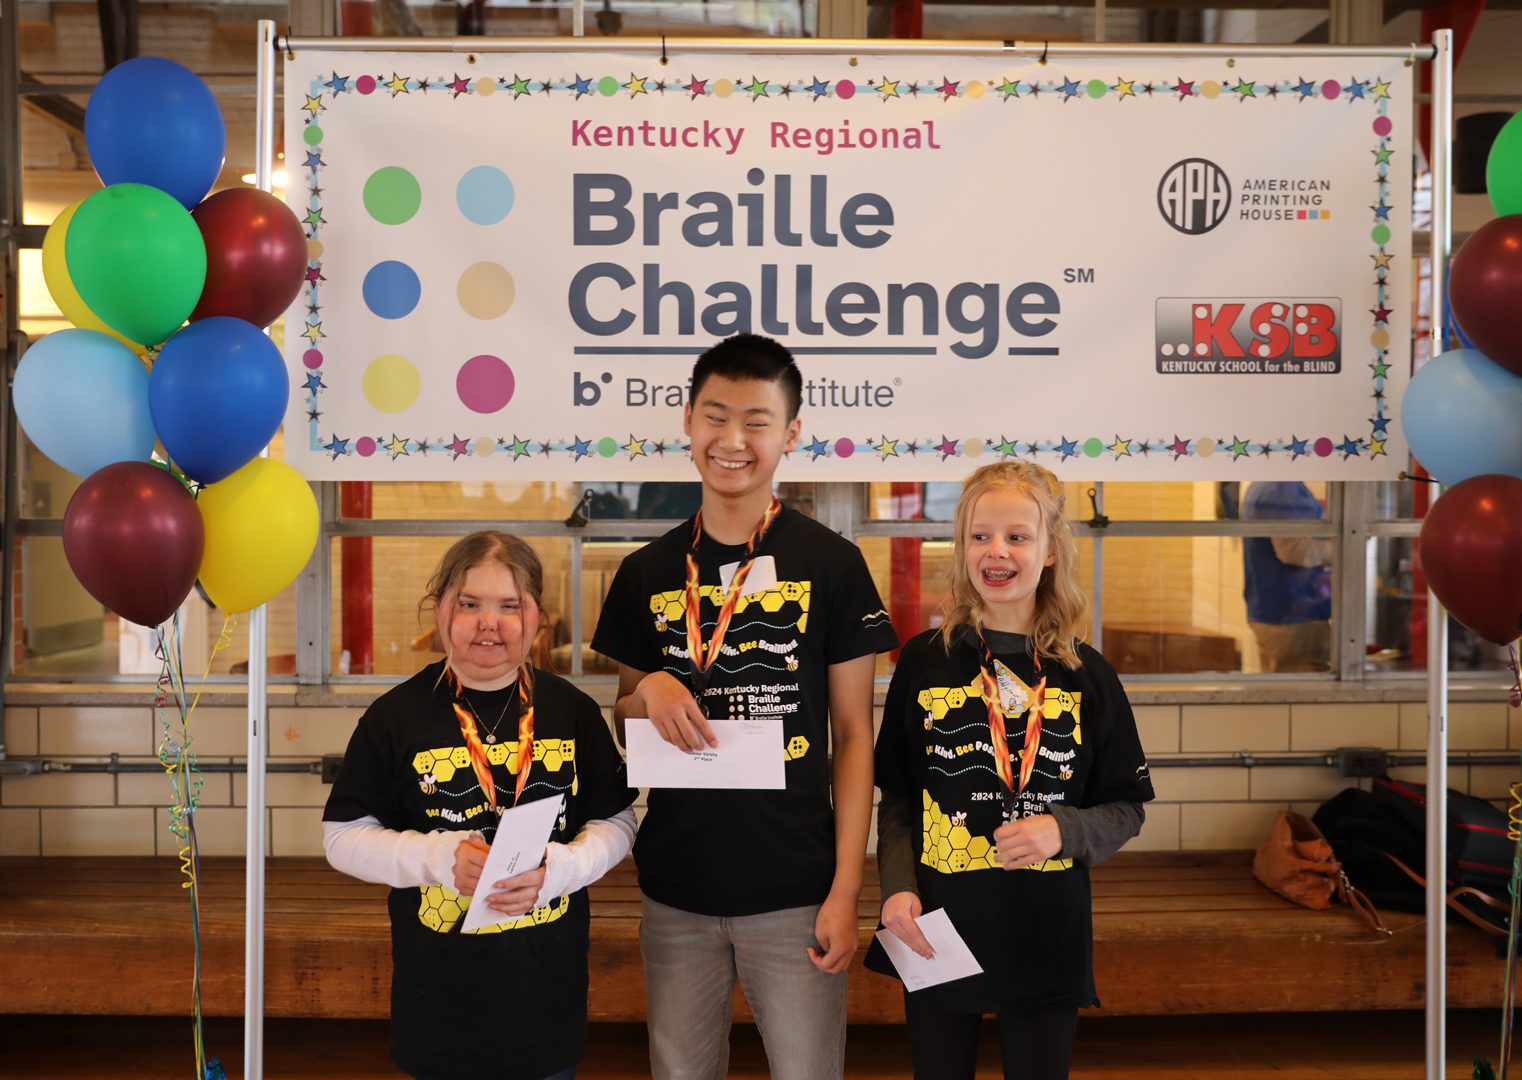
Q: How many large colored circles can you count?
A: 6